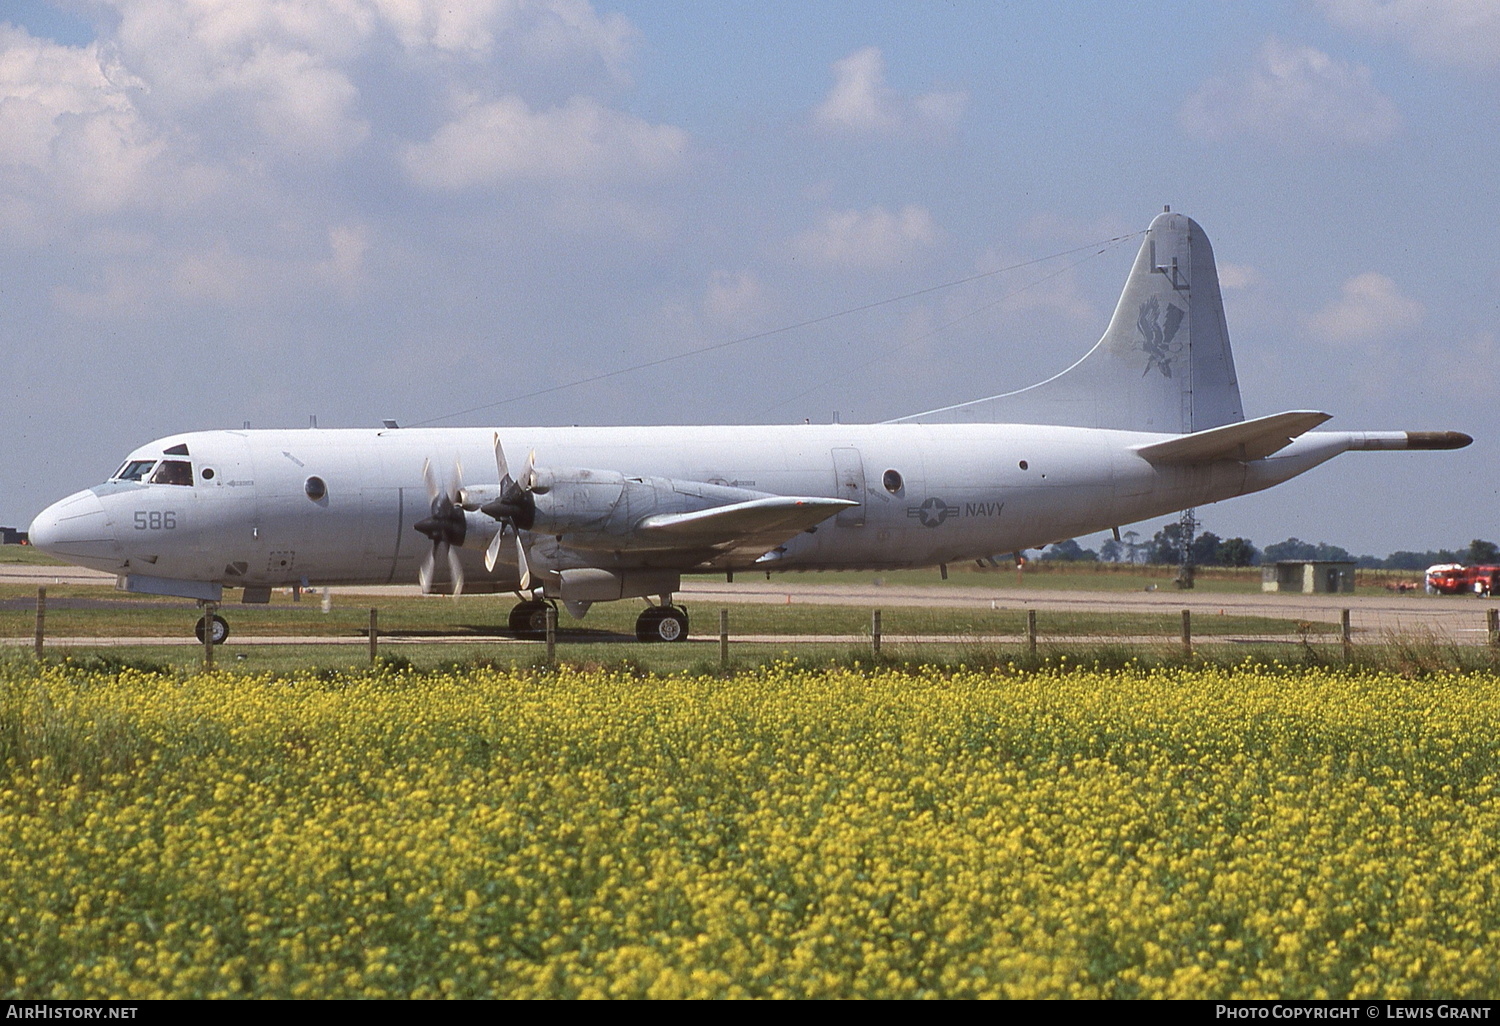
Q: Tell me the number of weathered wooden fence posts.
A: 10